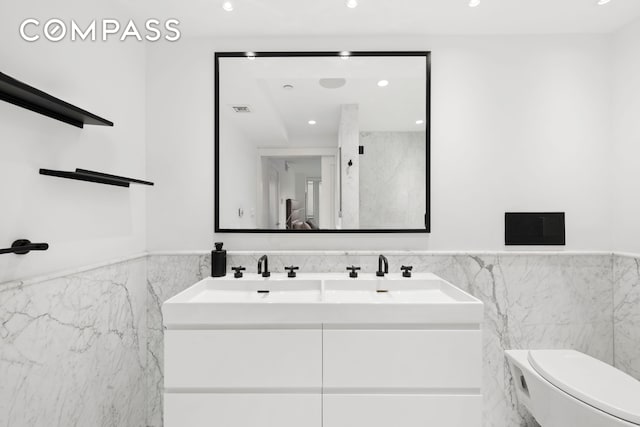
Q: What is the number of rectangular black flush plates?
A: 1